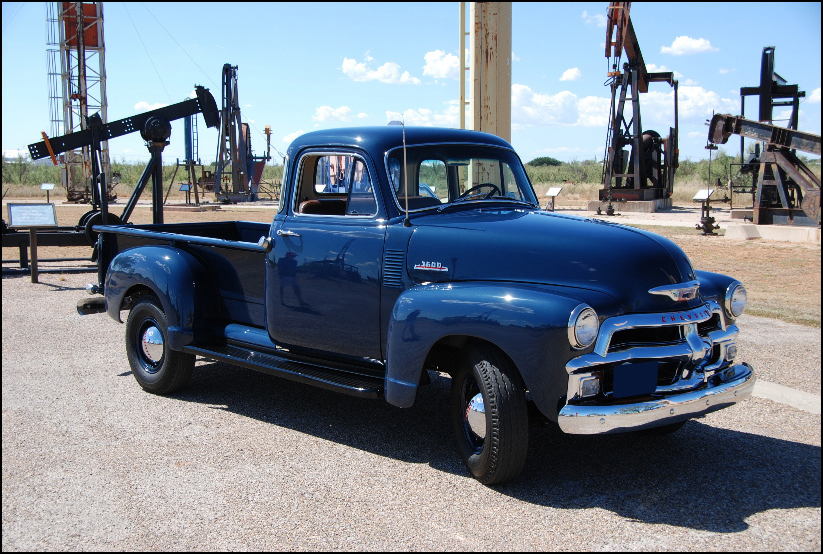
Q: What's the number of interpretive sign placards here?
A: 5